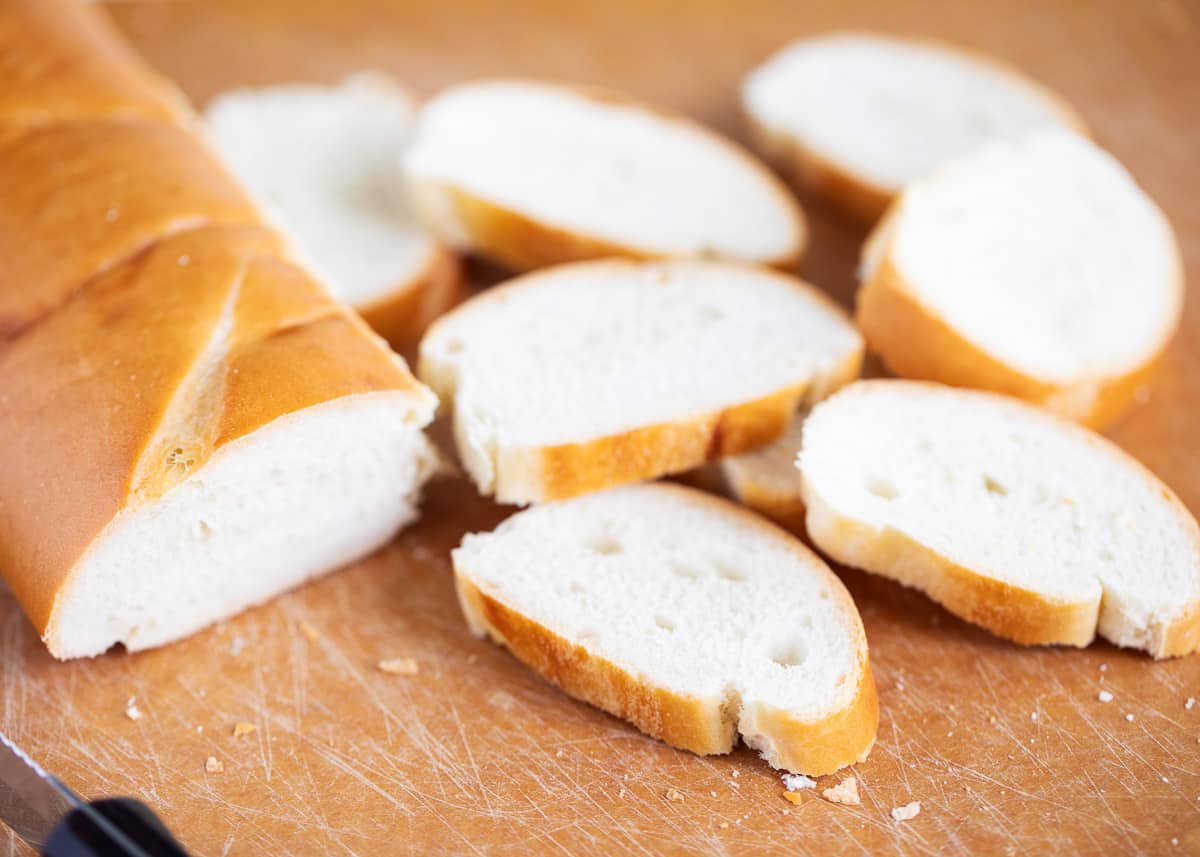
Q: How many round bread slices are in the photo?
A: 8